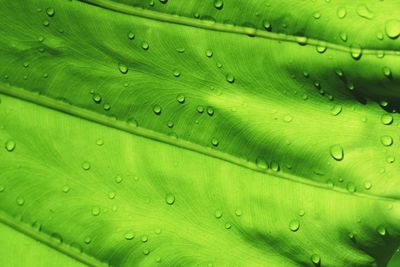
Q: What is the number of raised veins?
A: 3